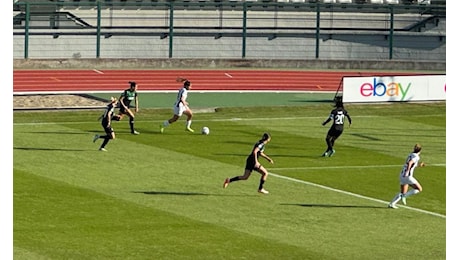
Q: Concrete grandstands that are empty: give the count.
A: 1